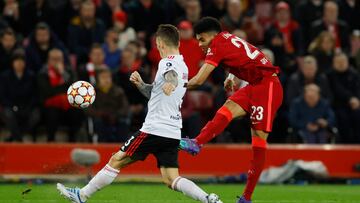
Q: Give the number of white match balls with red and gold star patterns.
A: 1